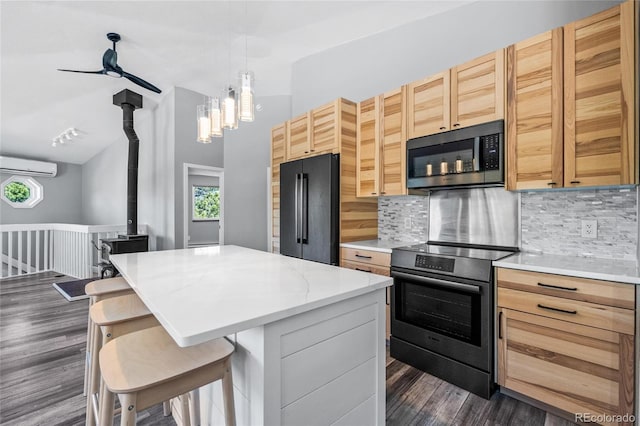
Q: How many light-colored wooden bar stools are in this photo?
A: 3